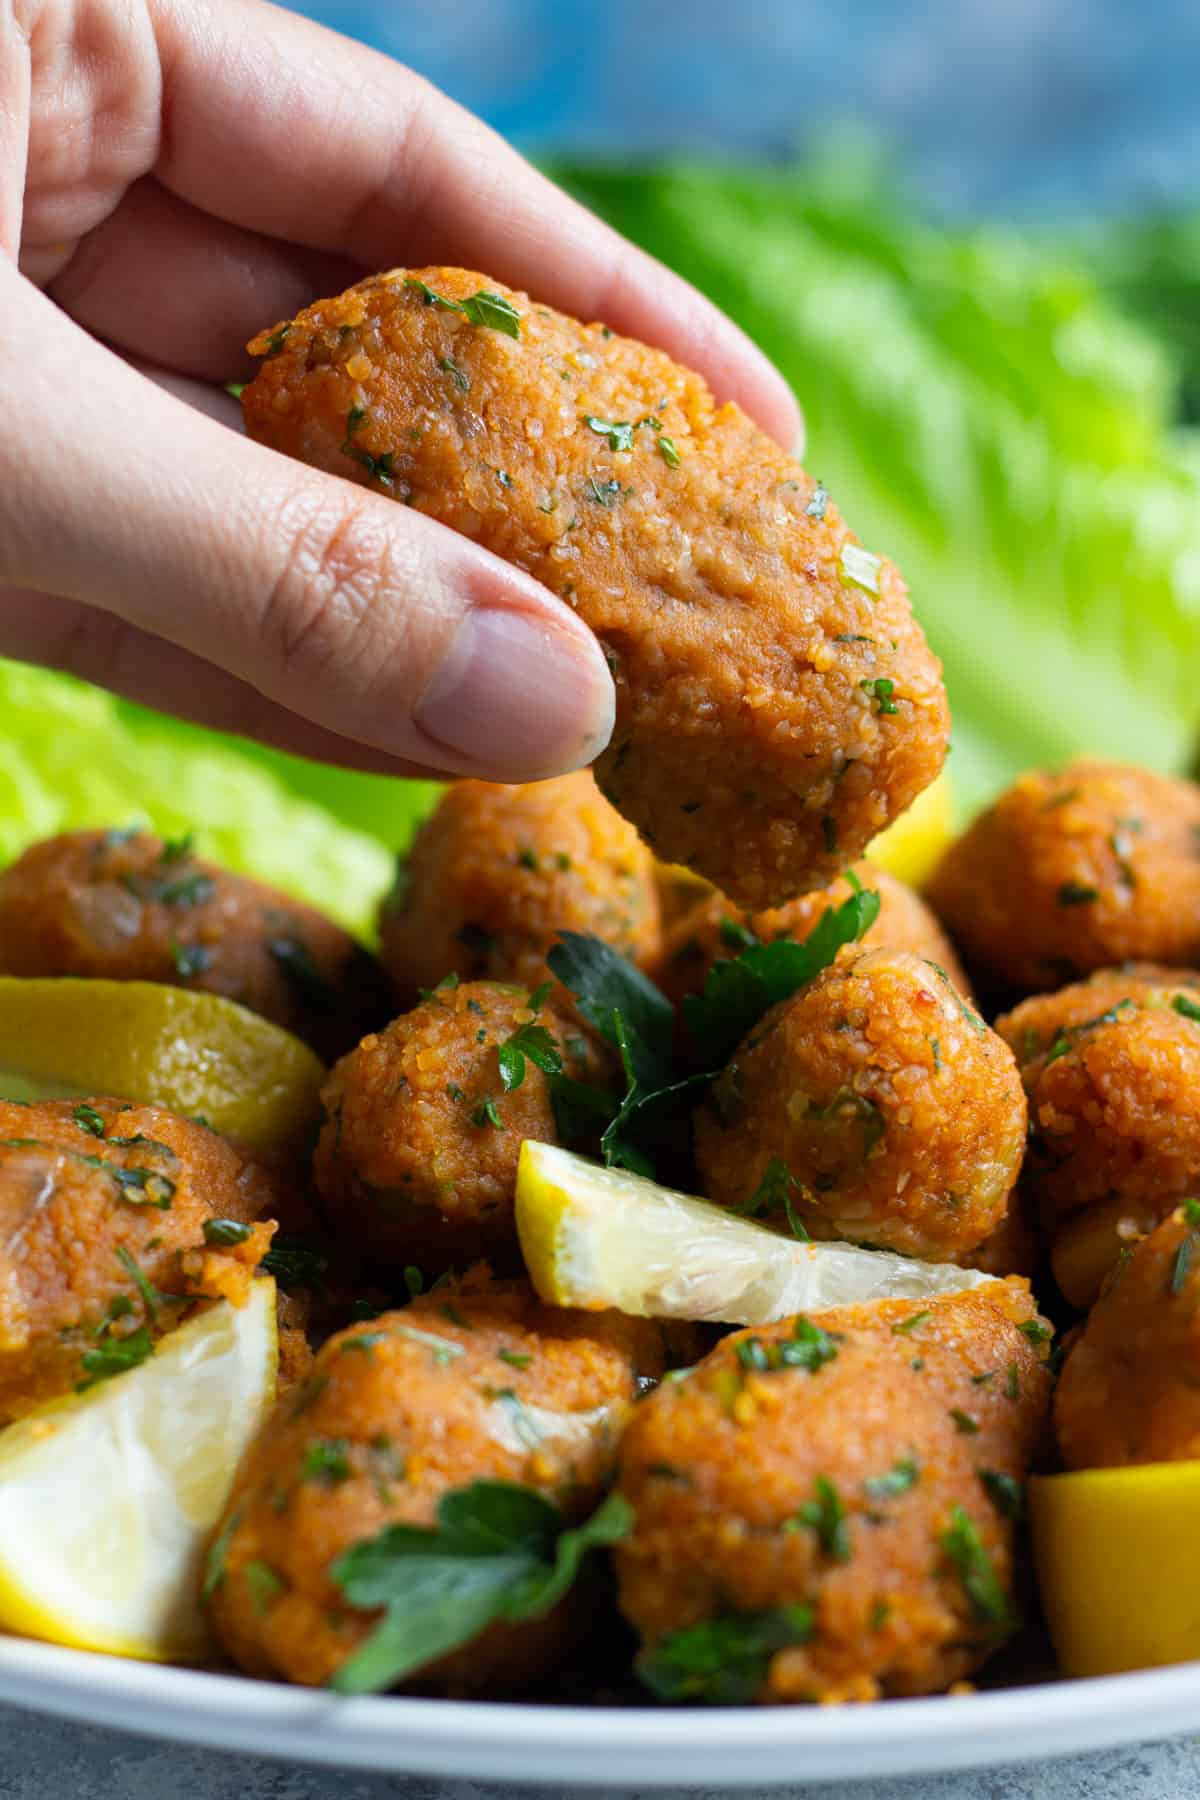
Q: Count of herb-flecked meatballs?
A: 12